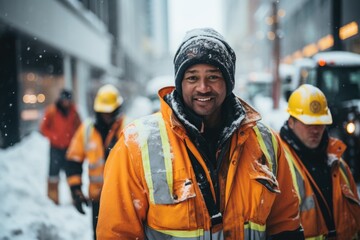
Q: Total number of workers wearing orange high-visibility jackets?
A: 3